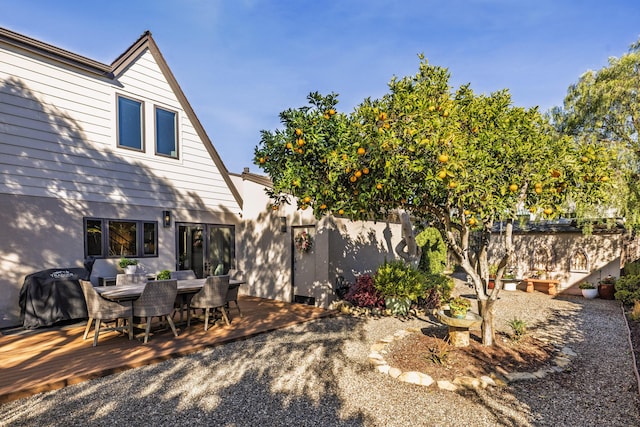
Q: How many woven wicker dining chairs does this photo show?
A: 6